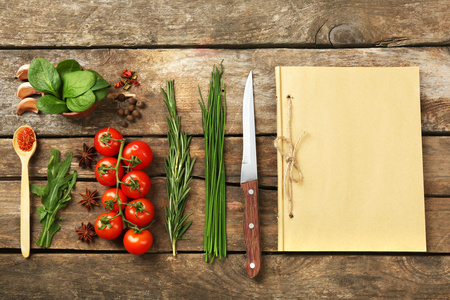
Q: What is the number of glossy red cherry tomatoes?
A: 8